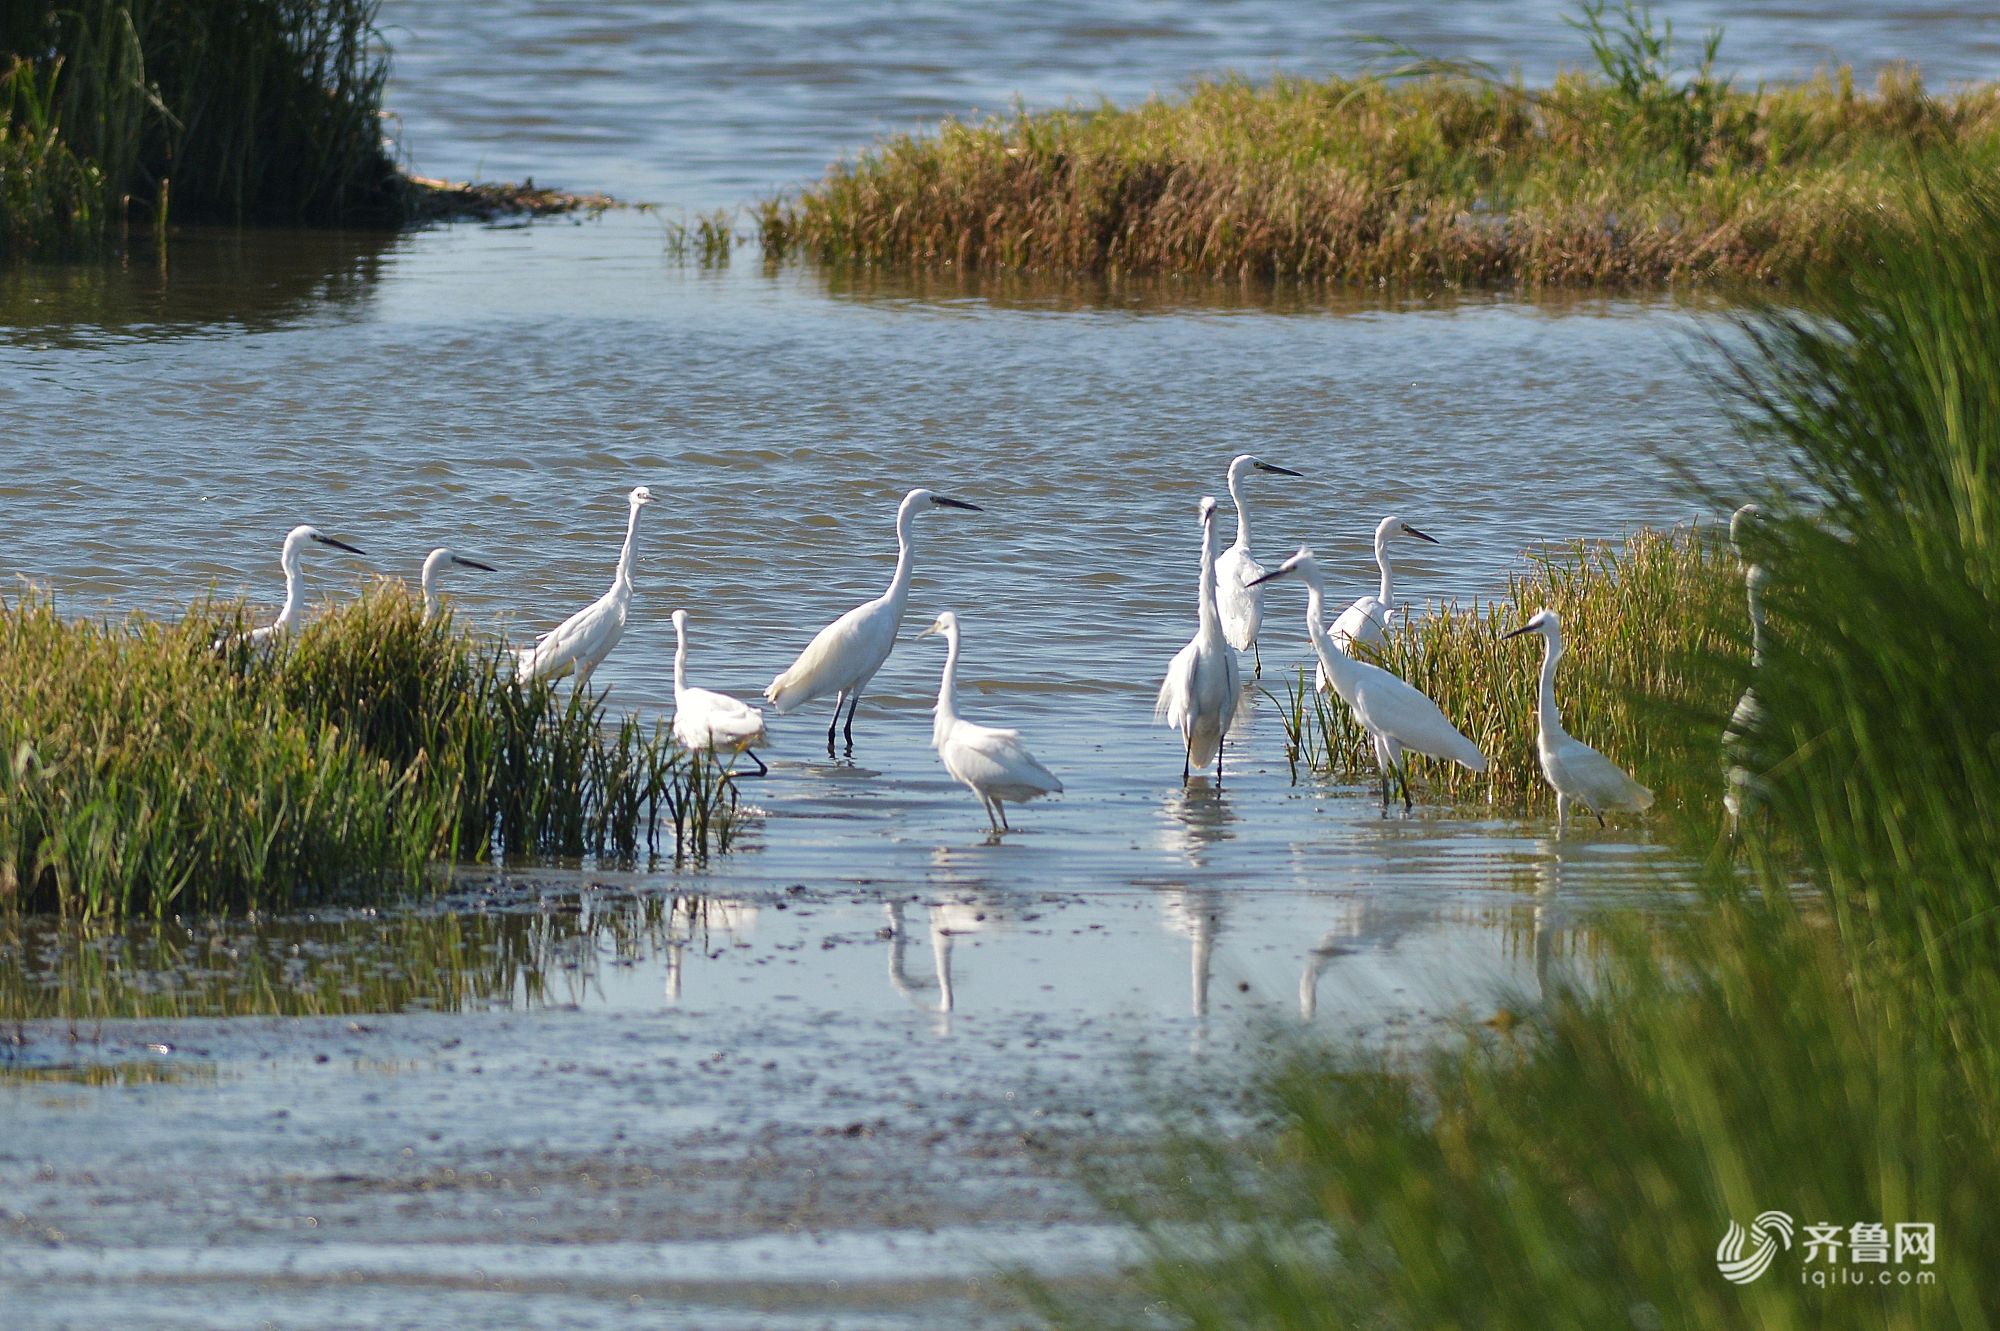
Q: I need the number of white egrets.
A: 12